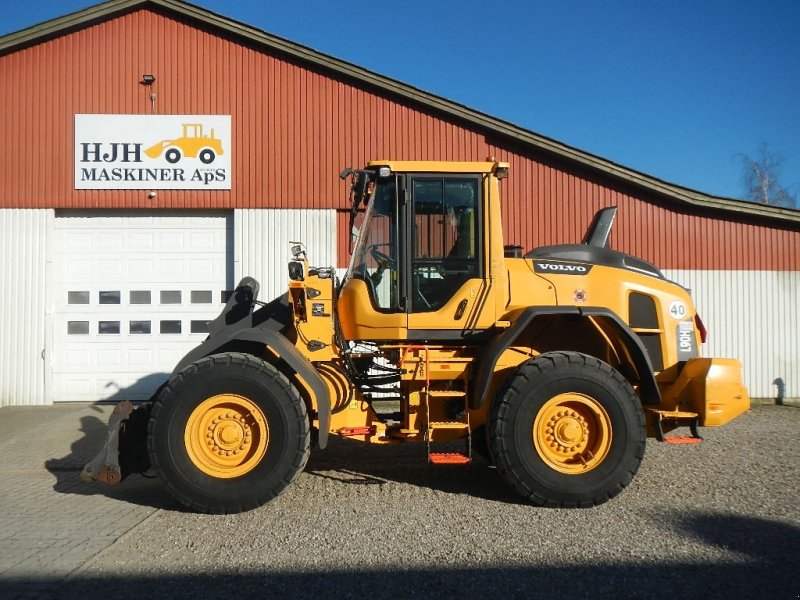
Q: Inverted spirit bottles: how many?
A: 0